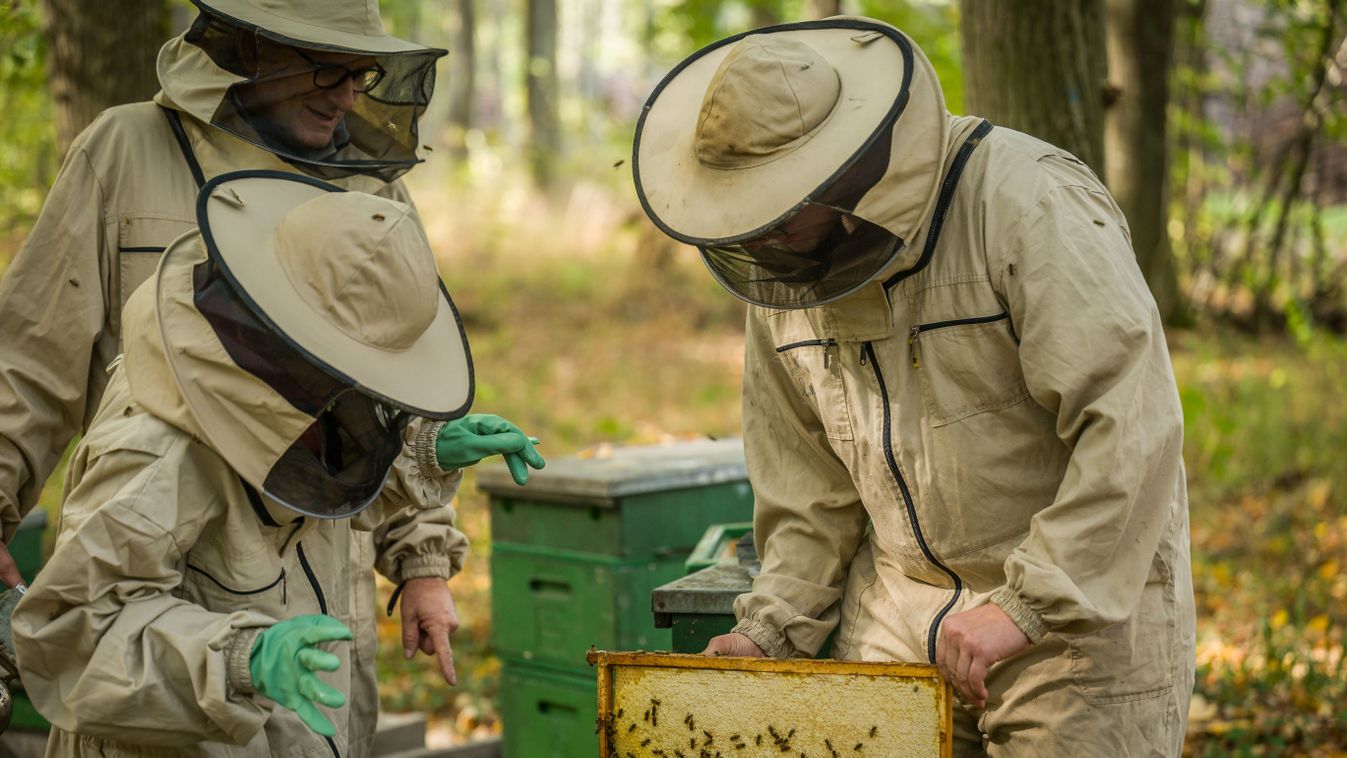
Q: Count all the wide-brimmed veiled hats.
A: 3